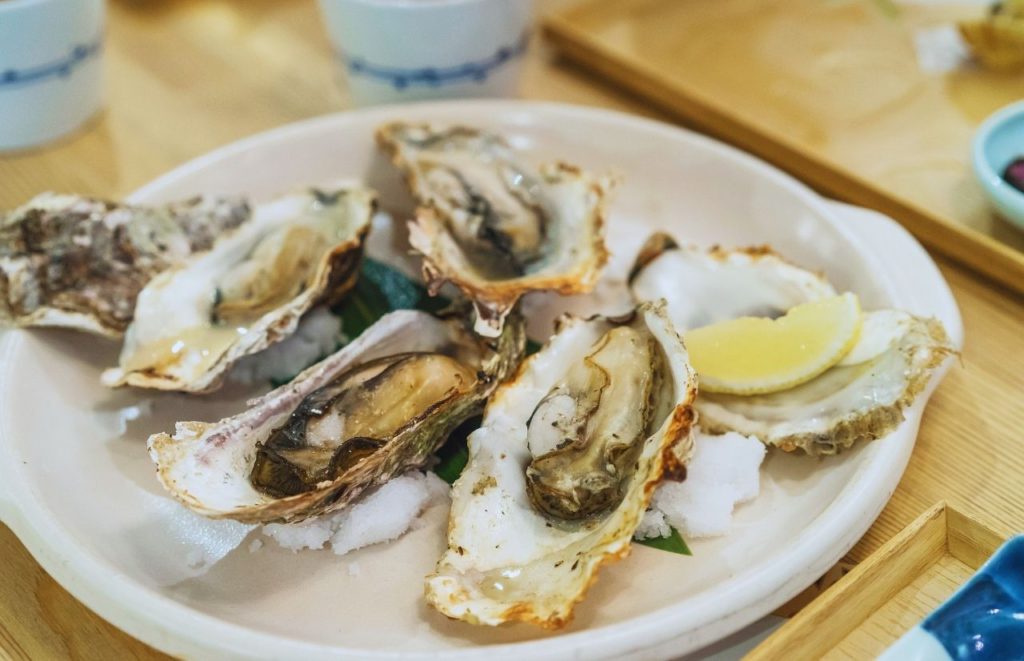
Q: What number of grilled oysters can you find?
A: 4